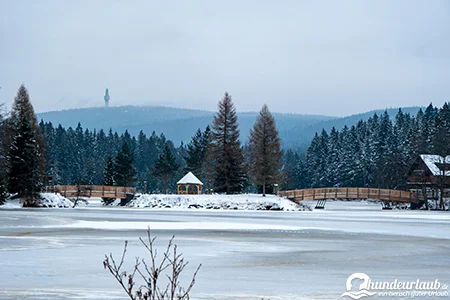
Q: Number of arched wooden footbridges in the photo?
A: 2